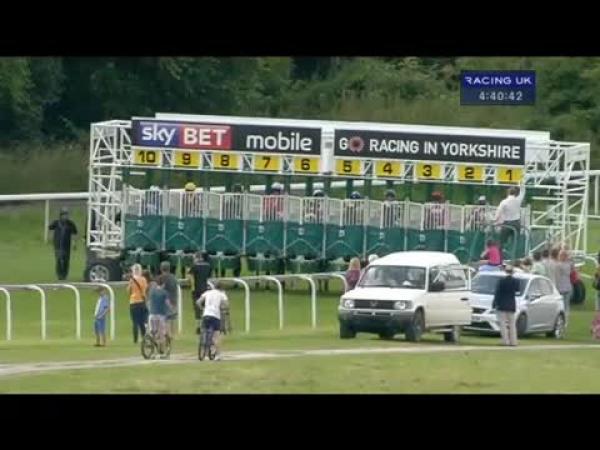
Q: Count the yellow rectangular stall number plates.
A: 10